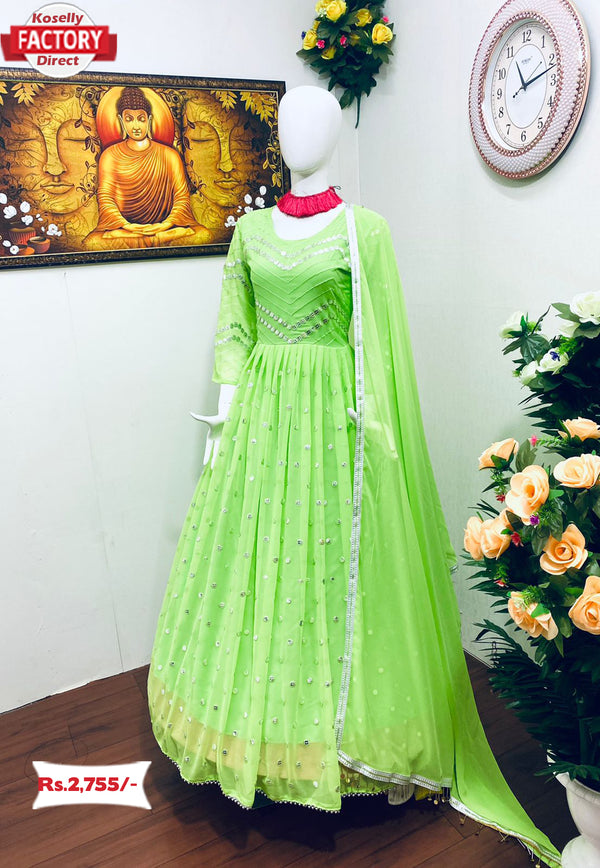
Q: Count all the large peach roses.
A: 9